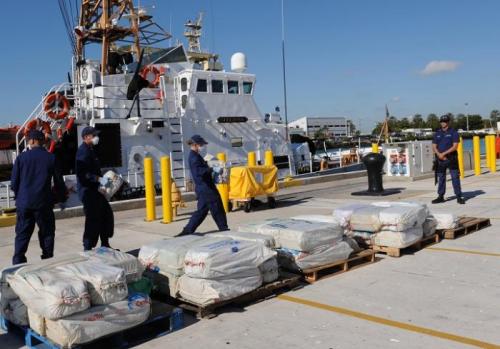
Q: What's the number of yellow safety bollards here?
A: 10